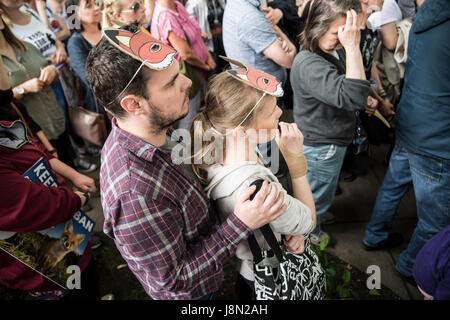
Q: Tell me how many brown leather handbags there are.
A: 1